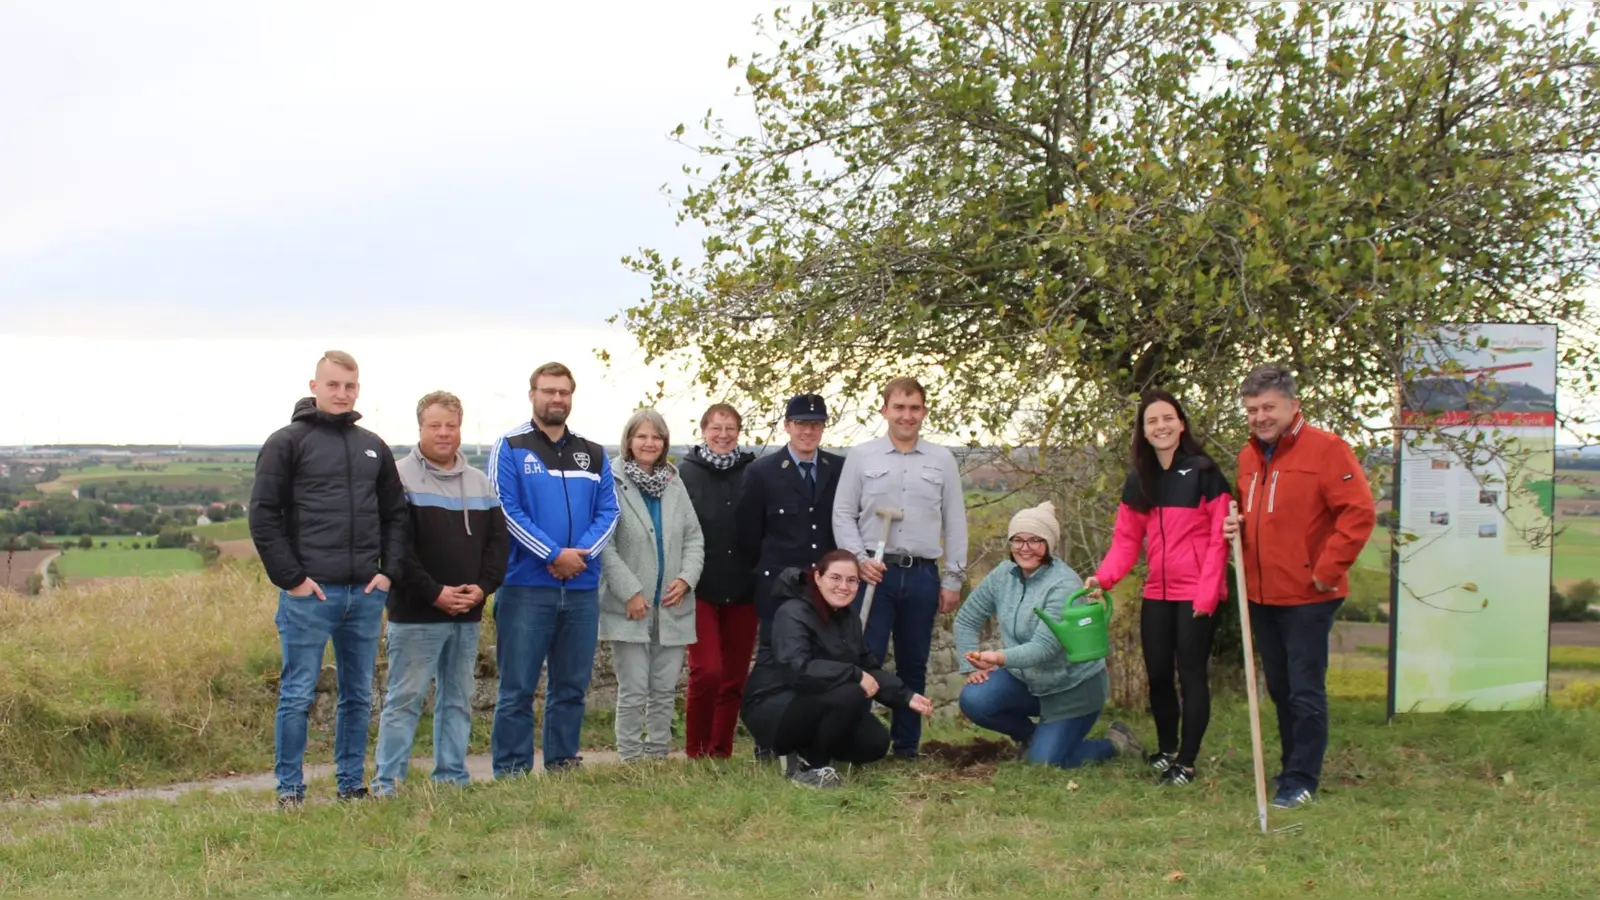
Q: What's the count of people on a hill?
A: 11